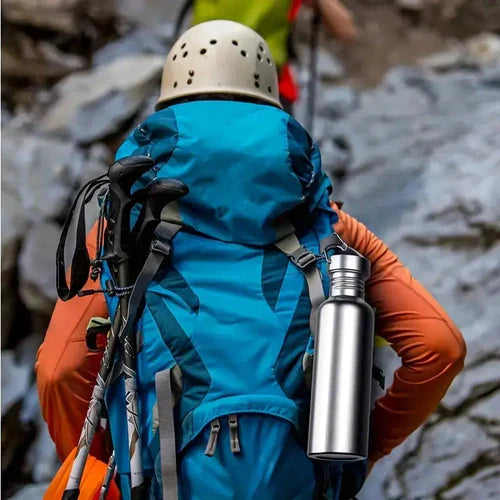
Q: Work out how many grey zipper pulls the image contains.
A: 2